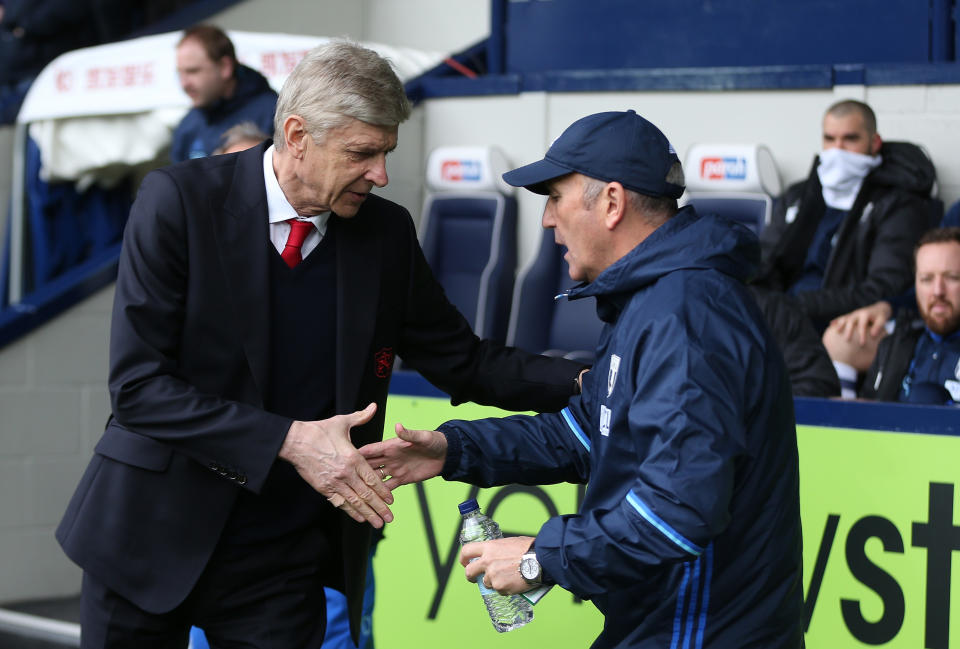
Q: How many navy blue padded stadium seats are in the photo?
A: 3